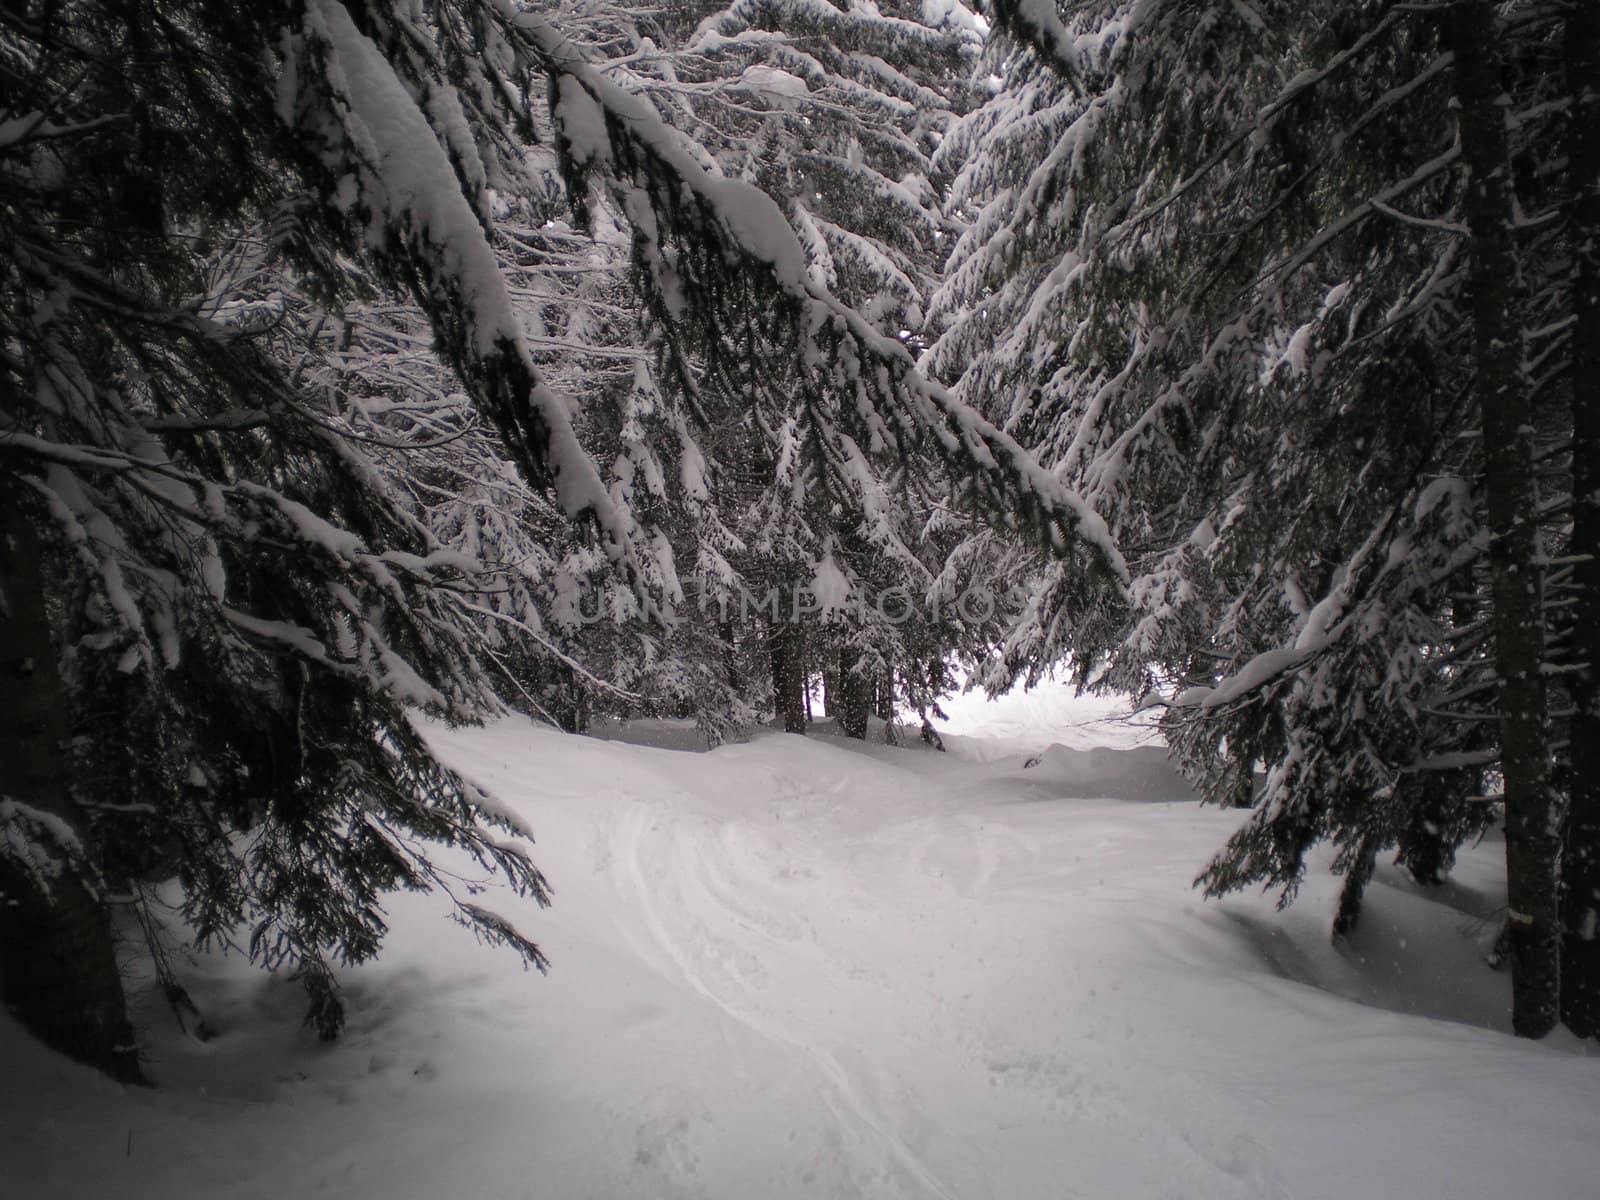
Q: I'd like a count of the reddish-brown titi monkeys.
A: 0